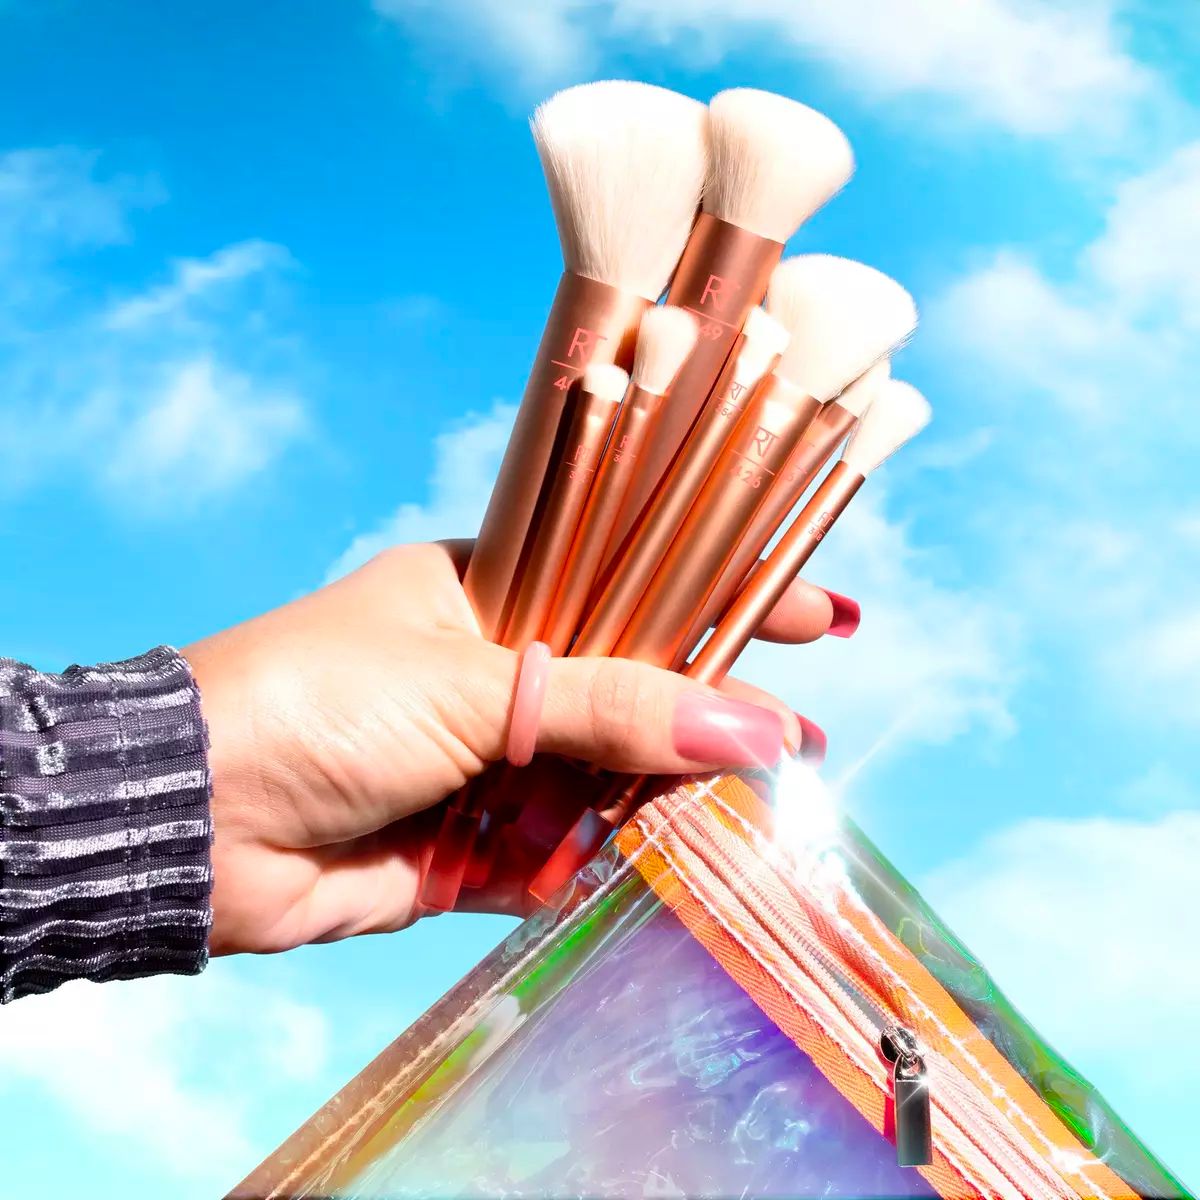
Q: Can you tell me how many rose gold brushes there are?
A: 8